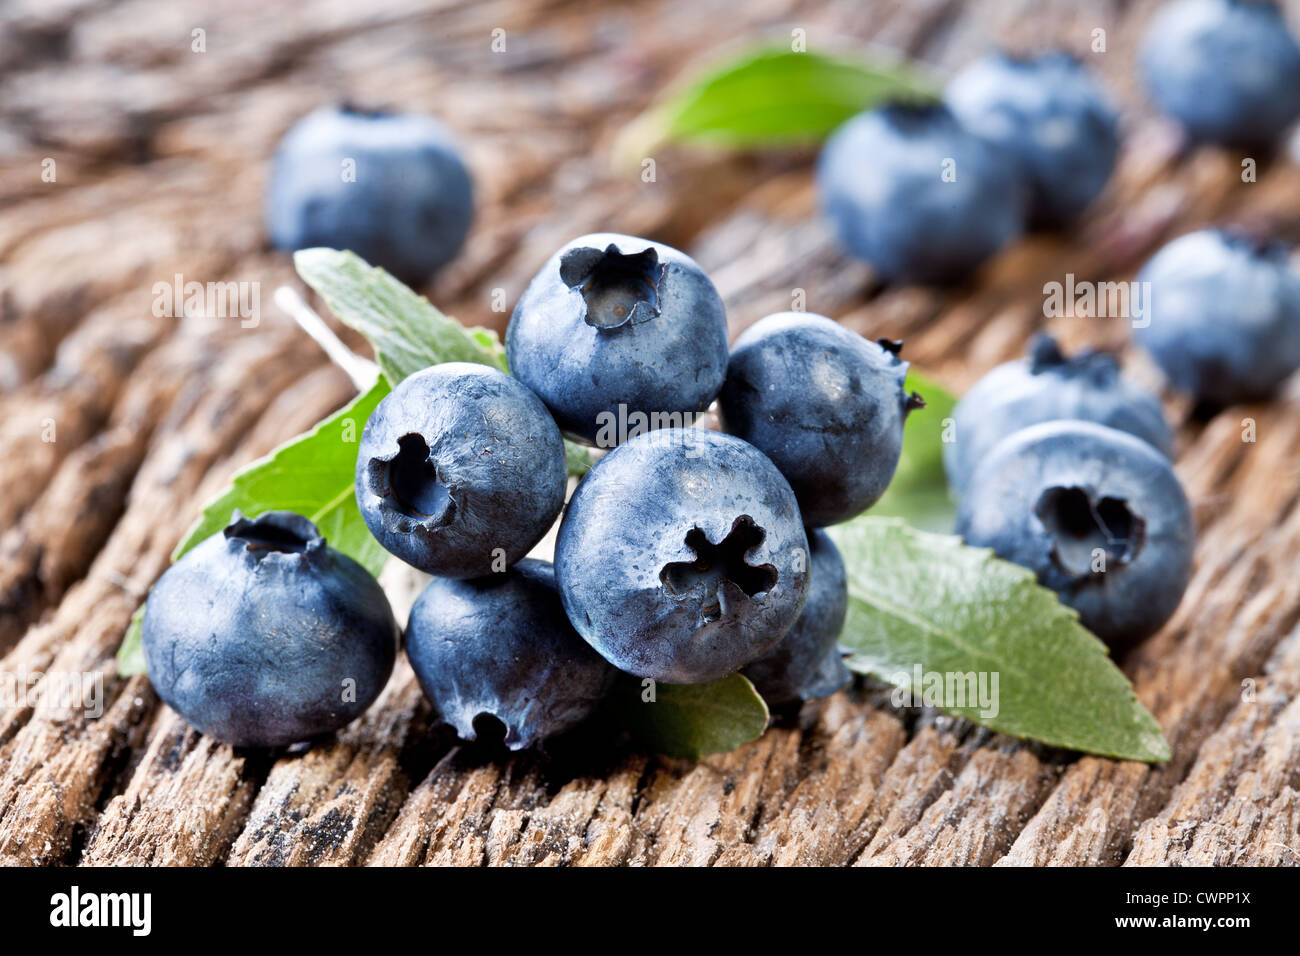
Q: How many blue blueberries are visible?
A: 14